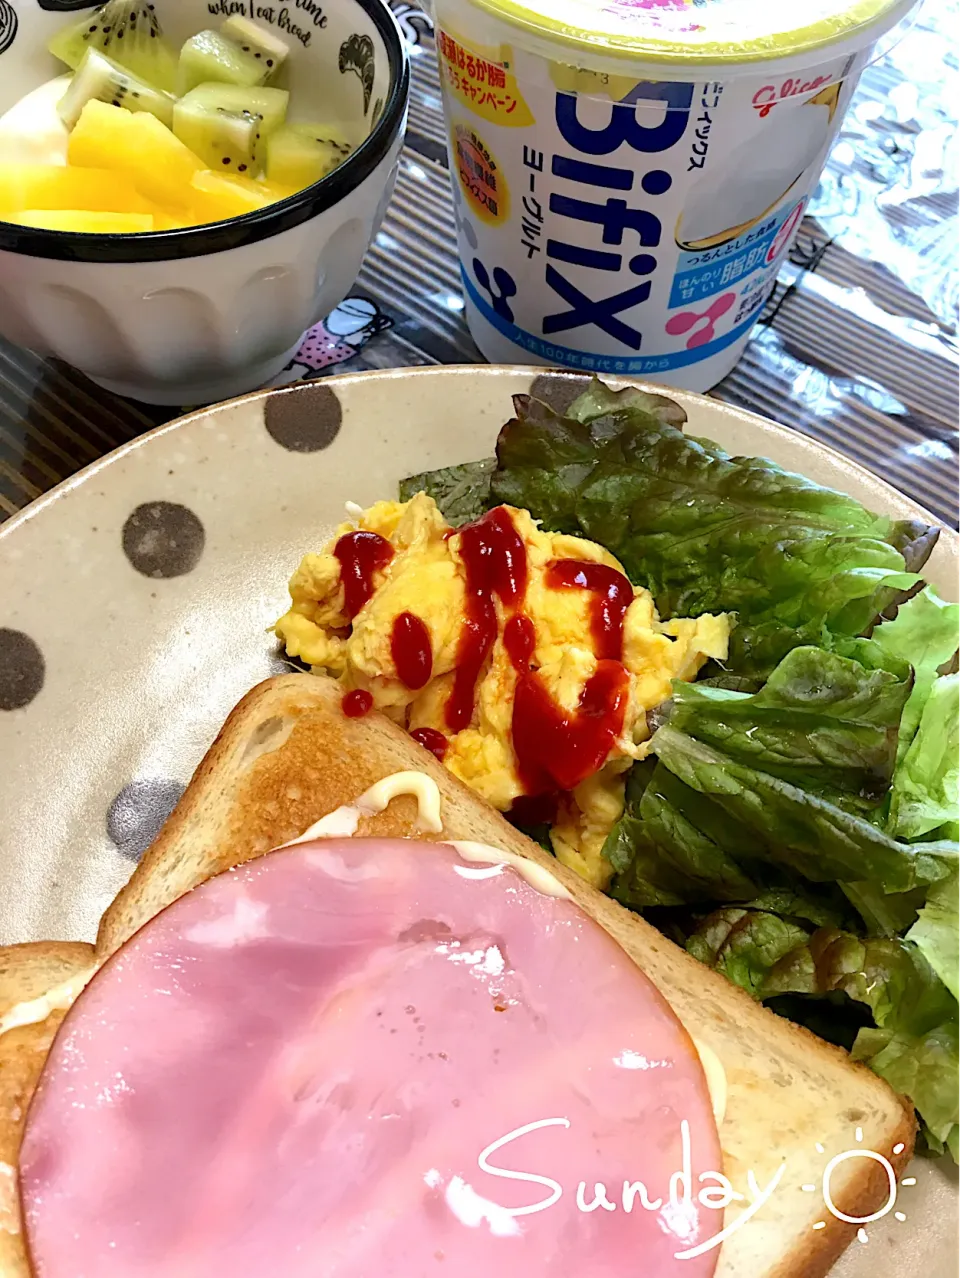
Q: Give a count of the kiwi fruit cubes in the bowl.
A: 5